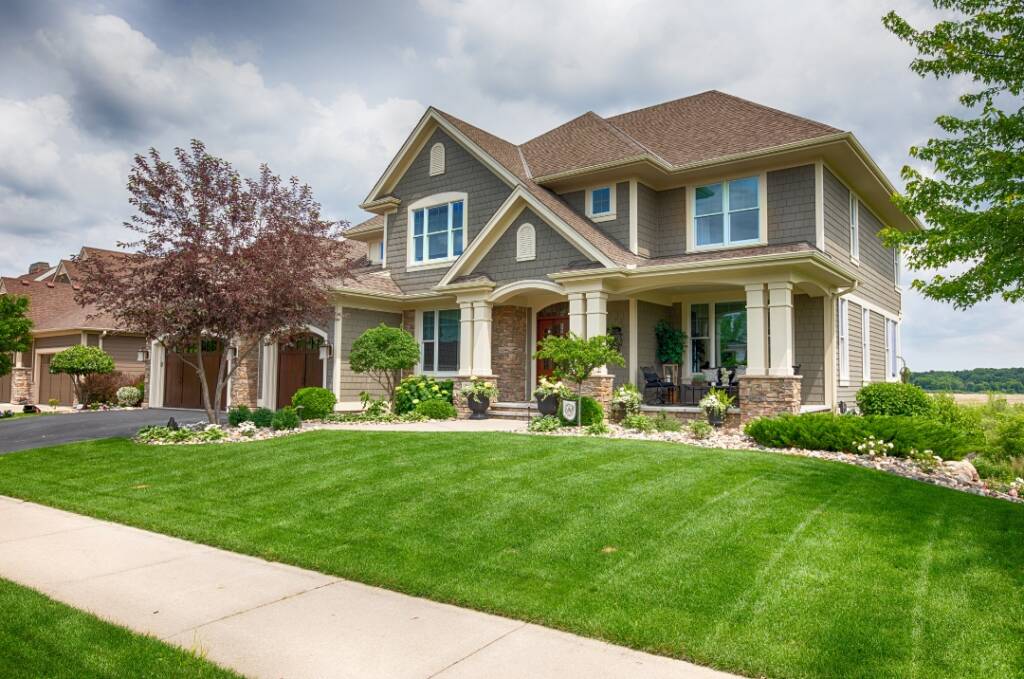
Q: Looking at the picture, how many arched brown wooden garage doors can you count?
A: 2